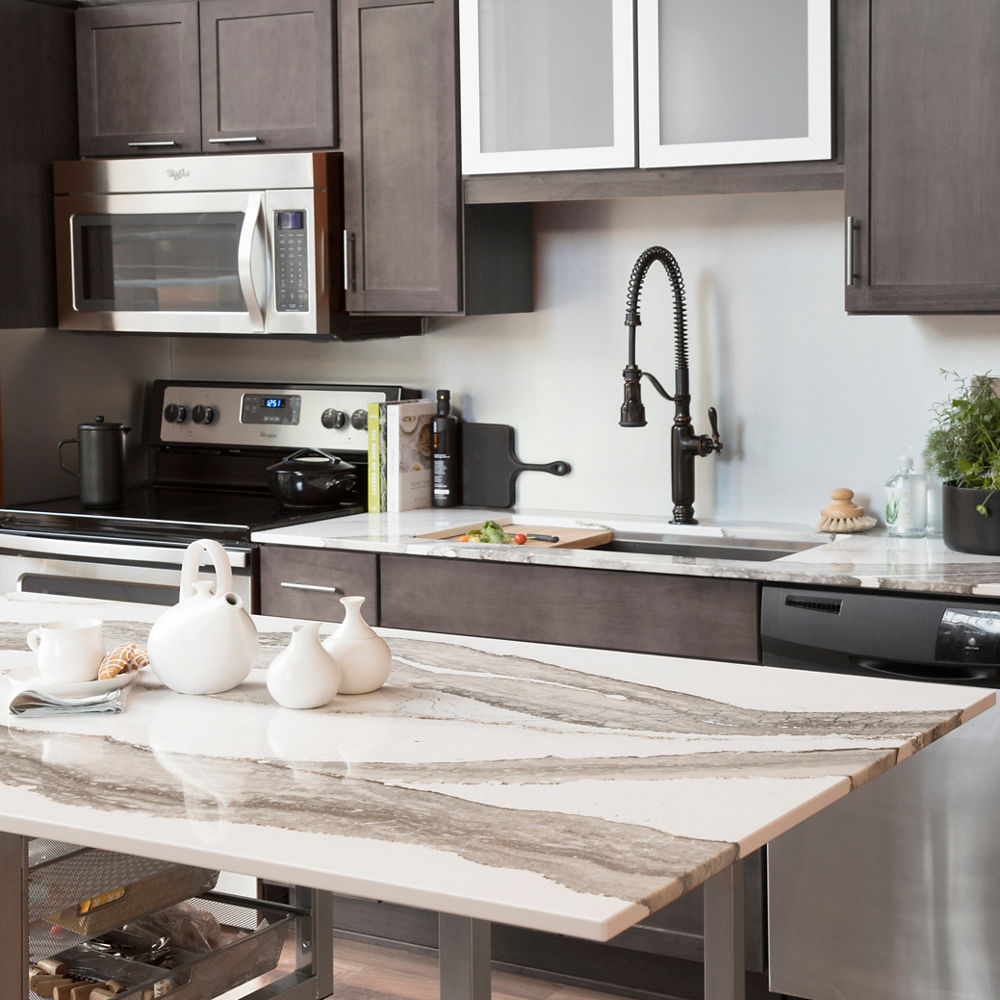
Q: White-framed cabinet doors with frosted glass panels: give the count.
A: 2